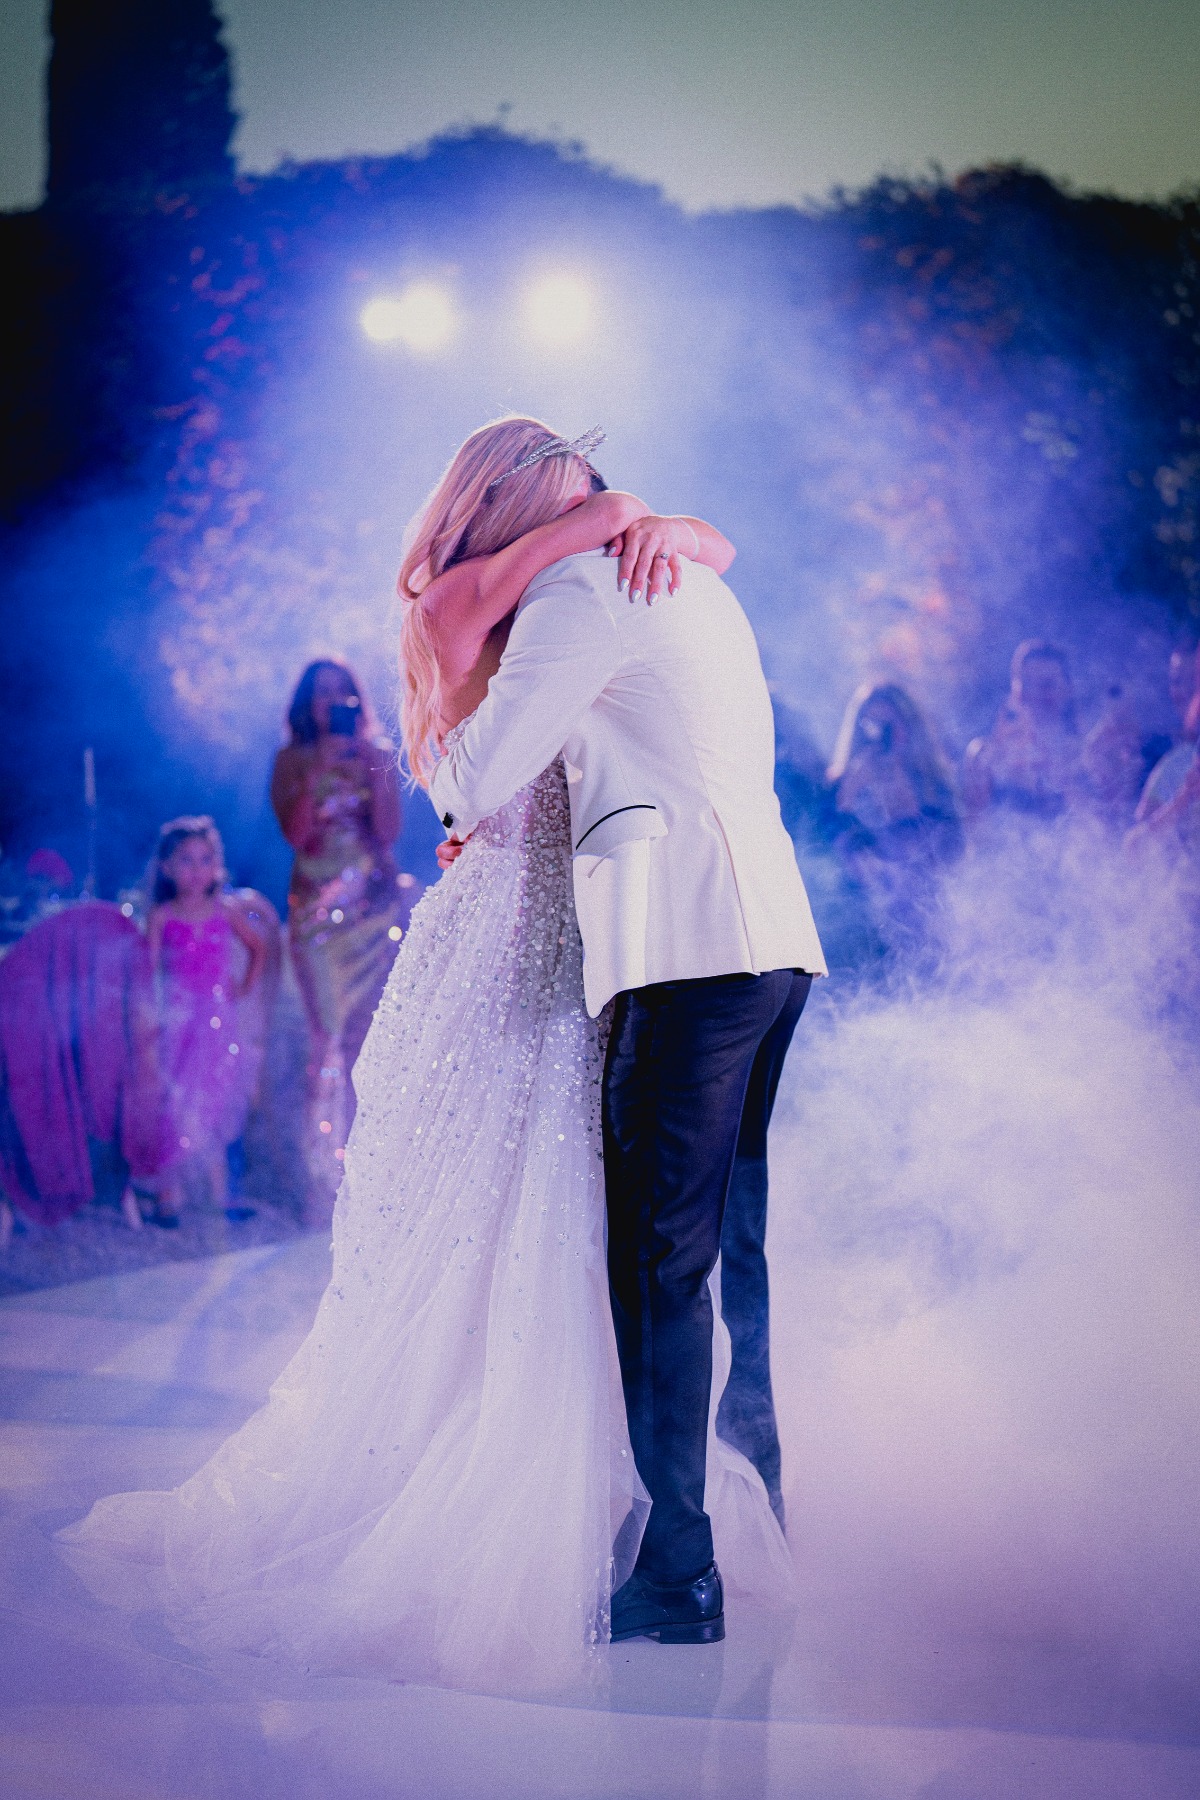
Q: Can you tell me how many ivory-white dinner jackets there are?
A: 1